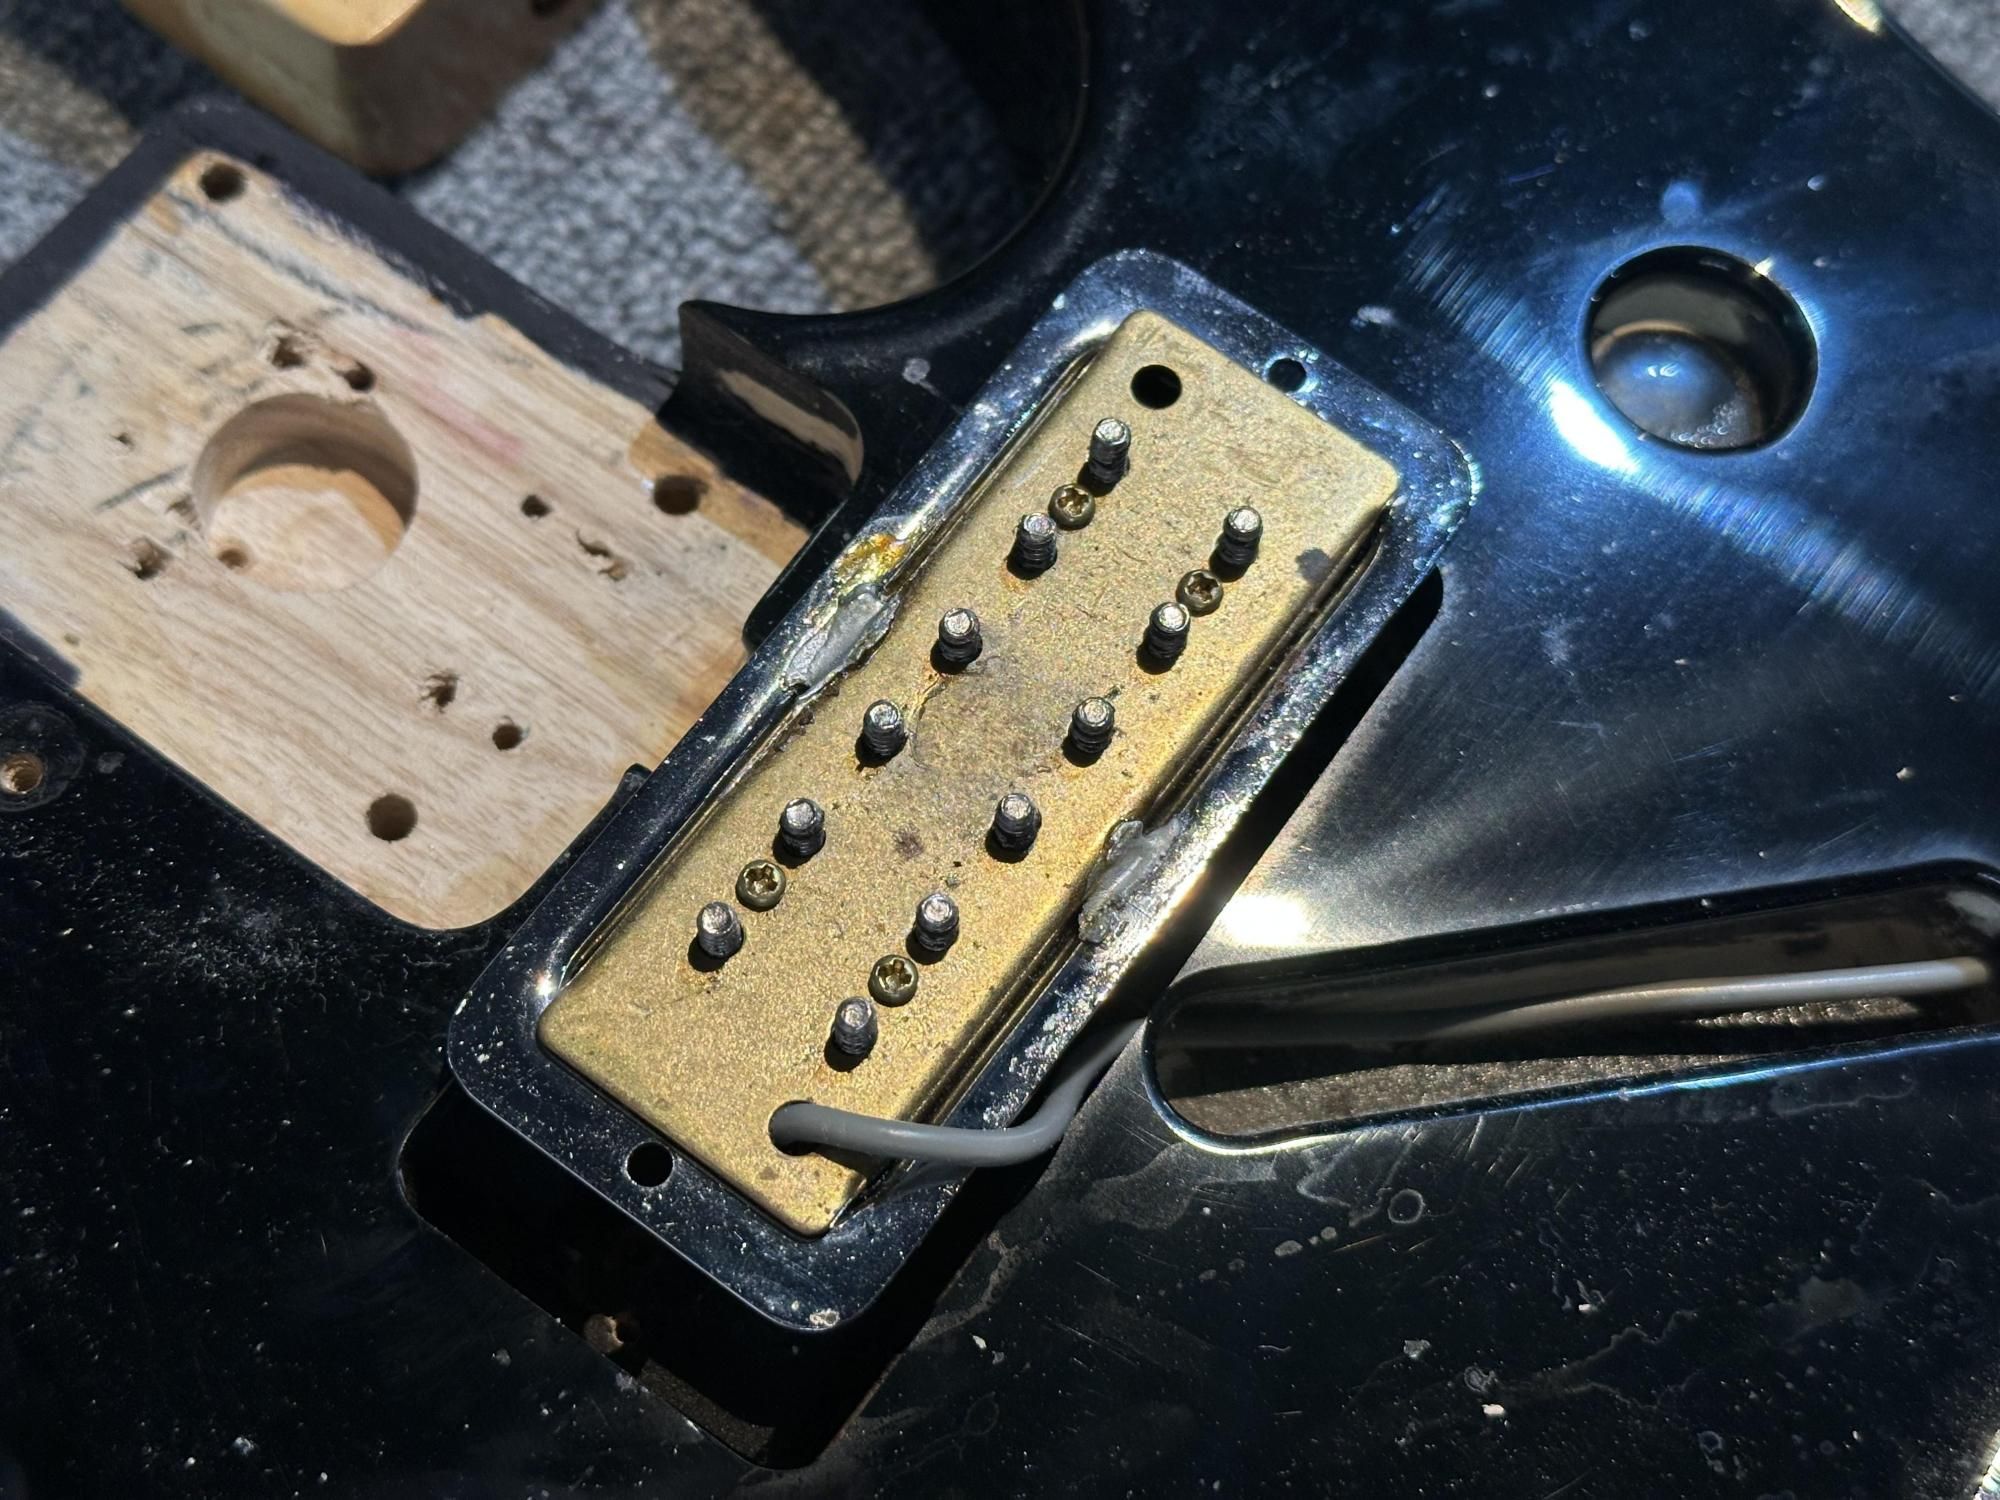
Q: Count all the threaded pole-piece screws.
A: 12